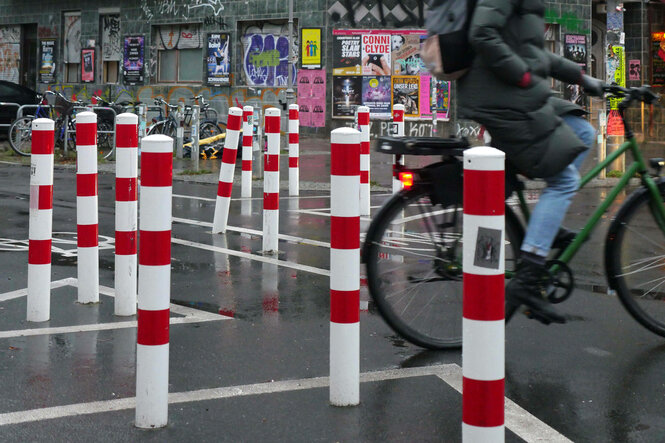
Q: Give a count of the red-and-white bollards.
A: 12